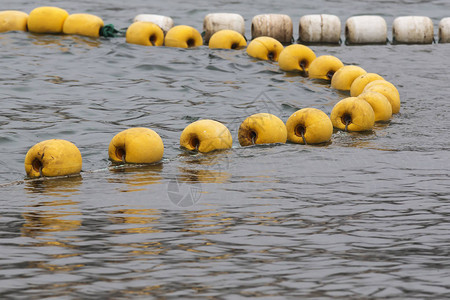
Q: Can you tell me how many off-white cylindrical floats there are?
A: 7